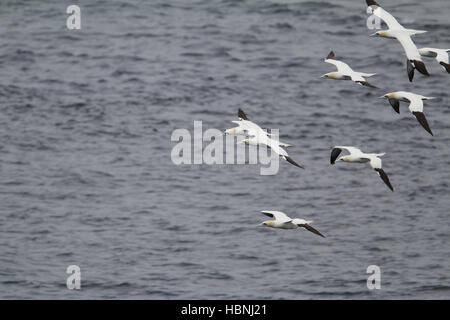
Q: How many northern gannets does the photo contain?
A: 8